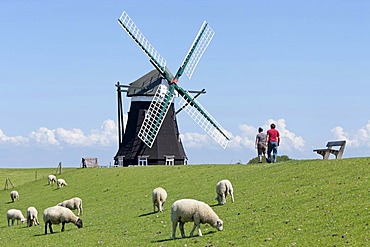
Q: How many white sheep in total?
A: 10